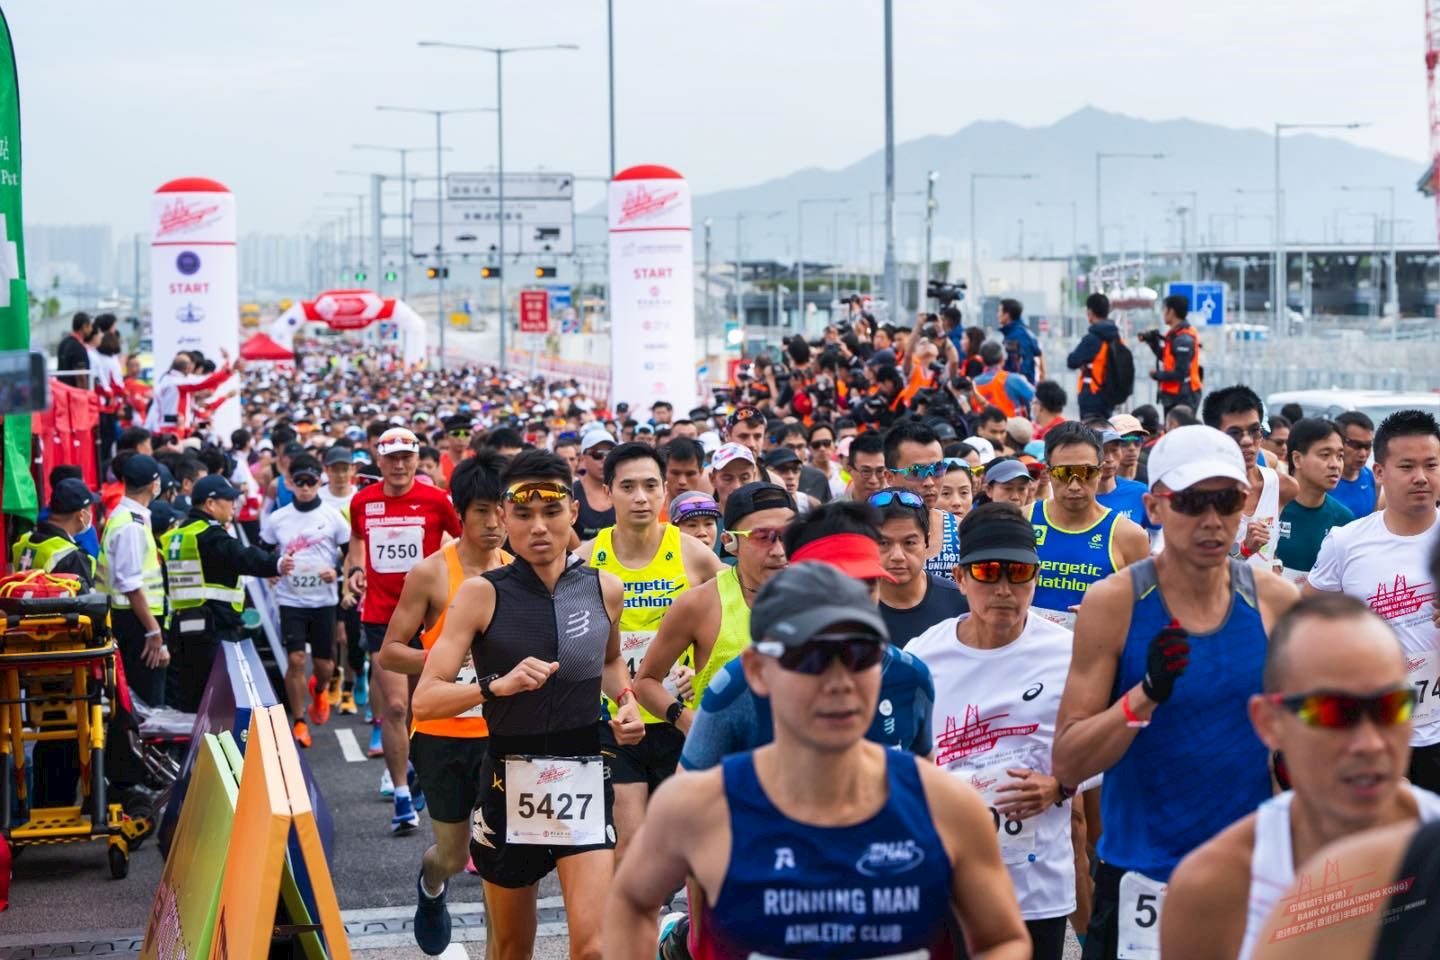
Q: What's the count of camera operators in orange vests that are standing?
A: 2